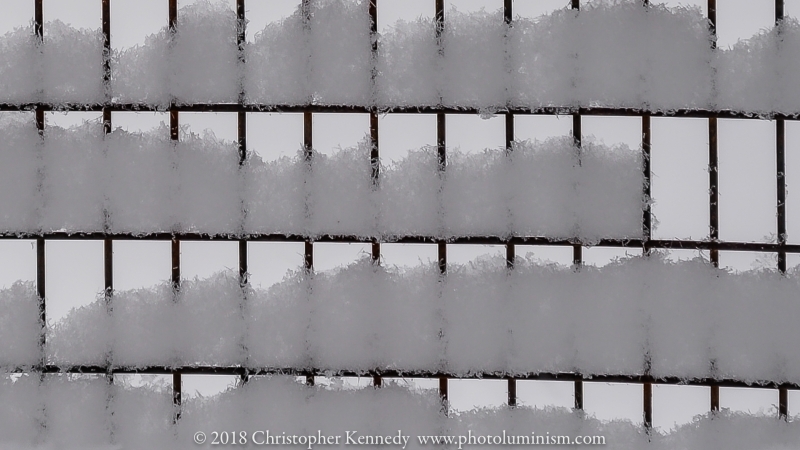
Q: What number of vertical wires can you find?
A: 12